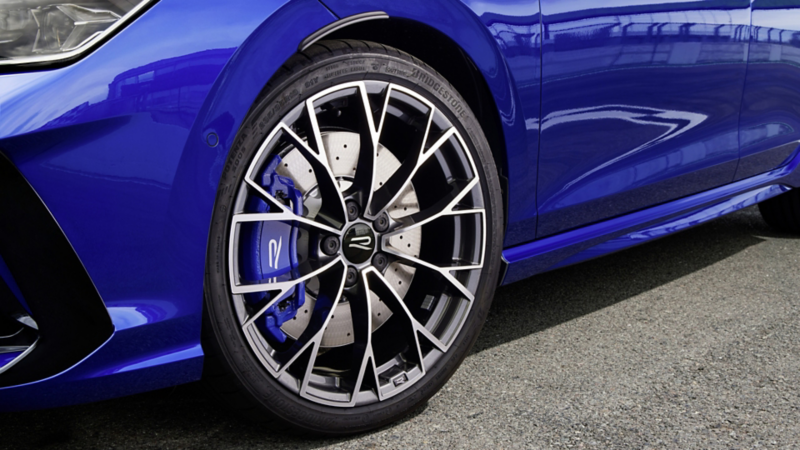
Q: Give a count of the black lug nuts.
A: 5